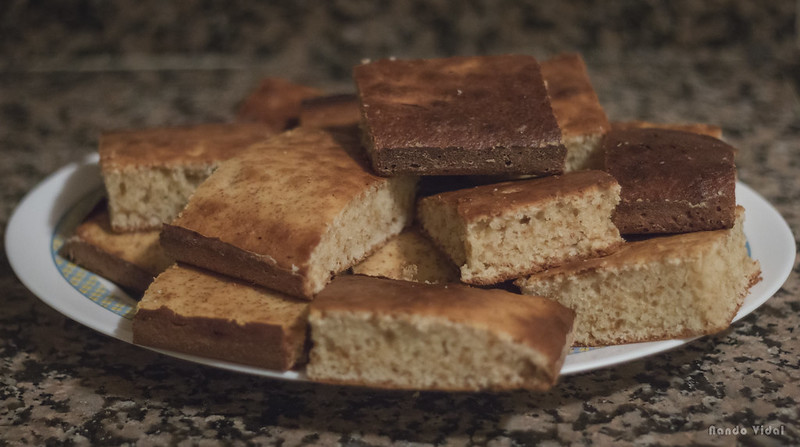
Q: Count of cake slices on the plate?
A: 14